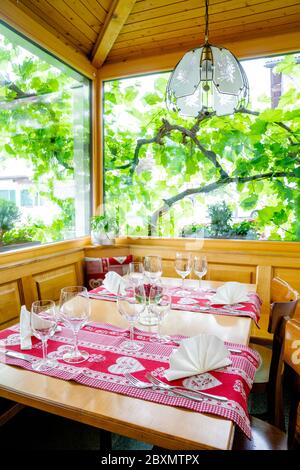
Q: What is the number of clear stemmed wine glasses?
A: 8